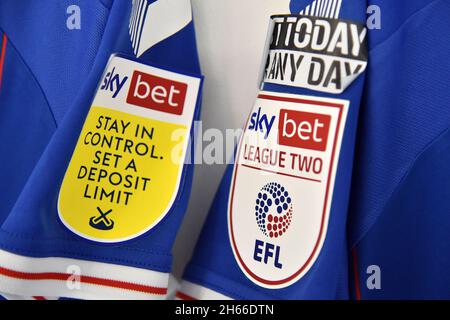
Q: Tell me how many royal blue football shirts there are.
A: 2